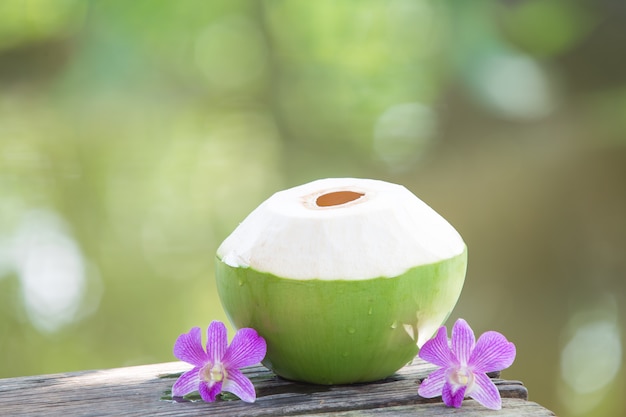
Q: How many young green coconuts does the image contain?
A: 1